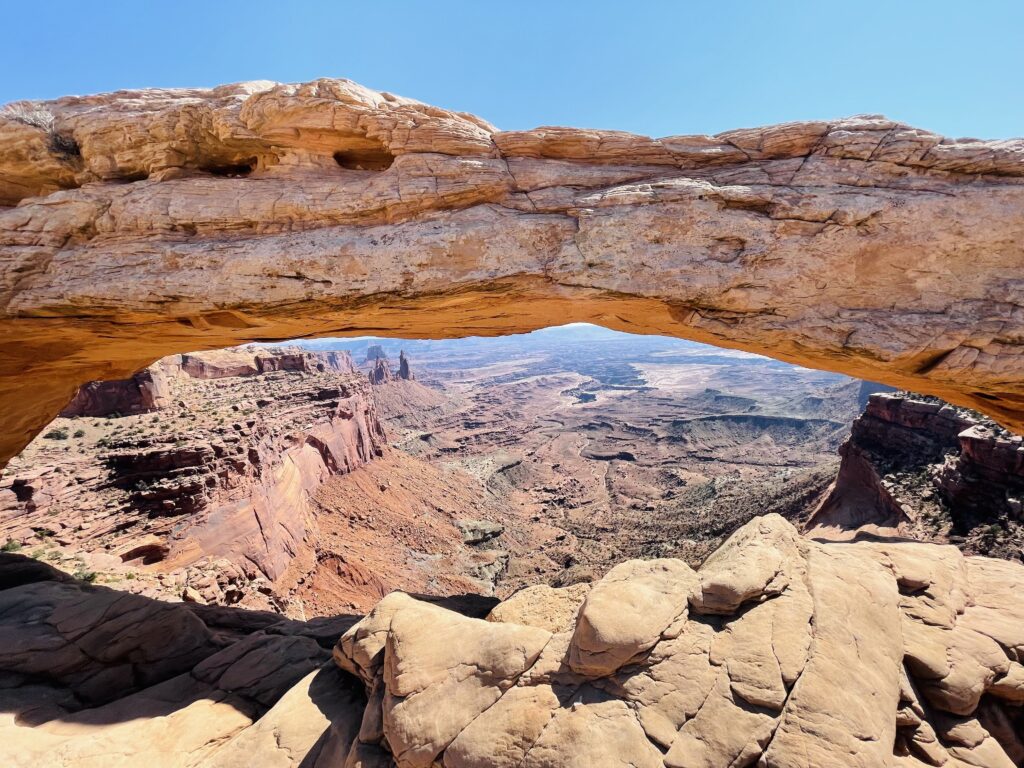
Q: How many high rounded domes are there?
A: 0